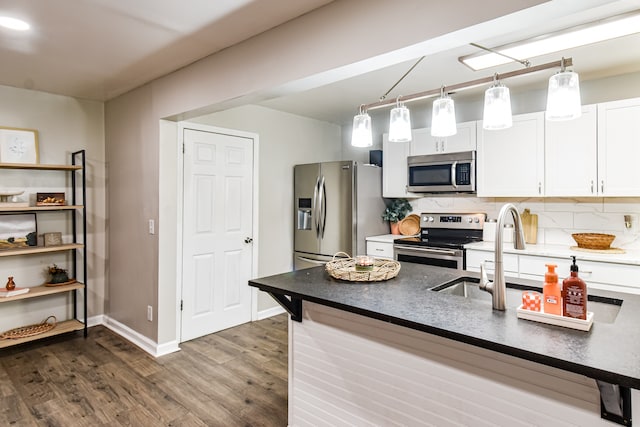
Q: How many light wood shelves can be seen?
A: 5